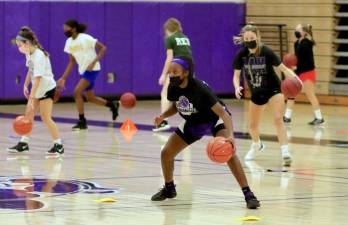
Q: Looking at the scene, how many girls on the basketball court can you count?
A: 6